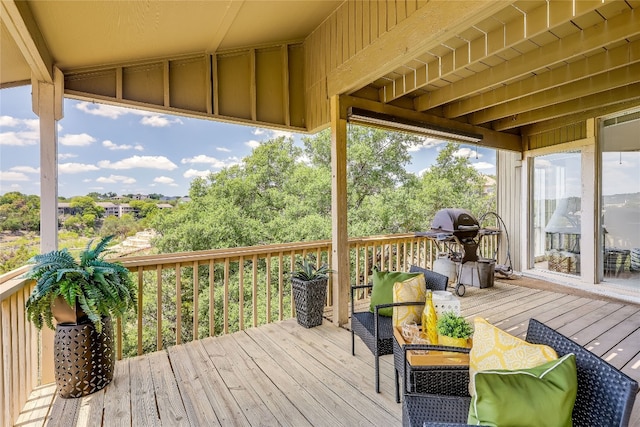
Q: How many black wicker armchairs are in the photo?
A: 2